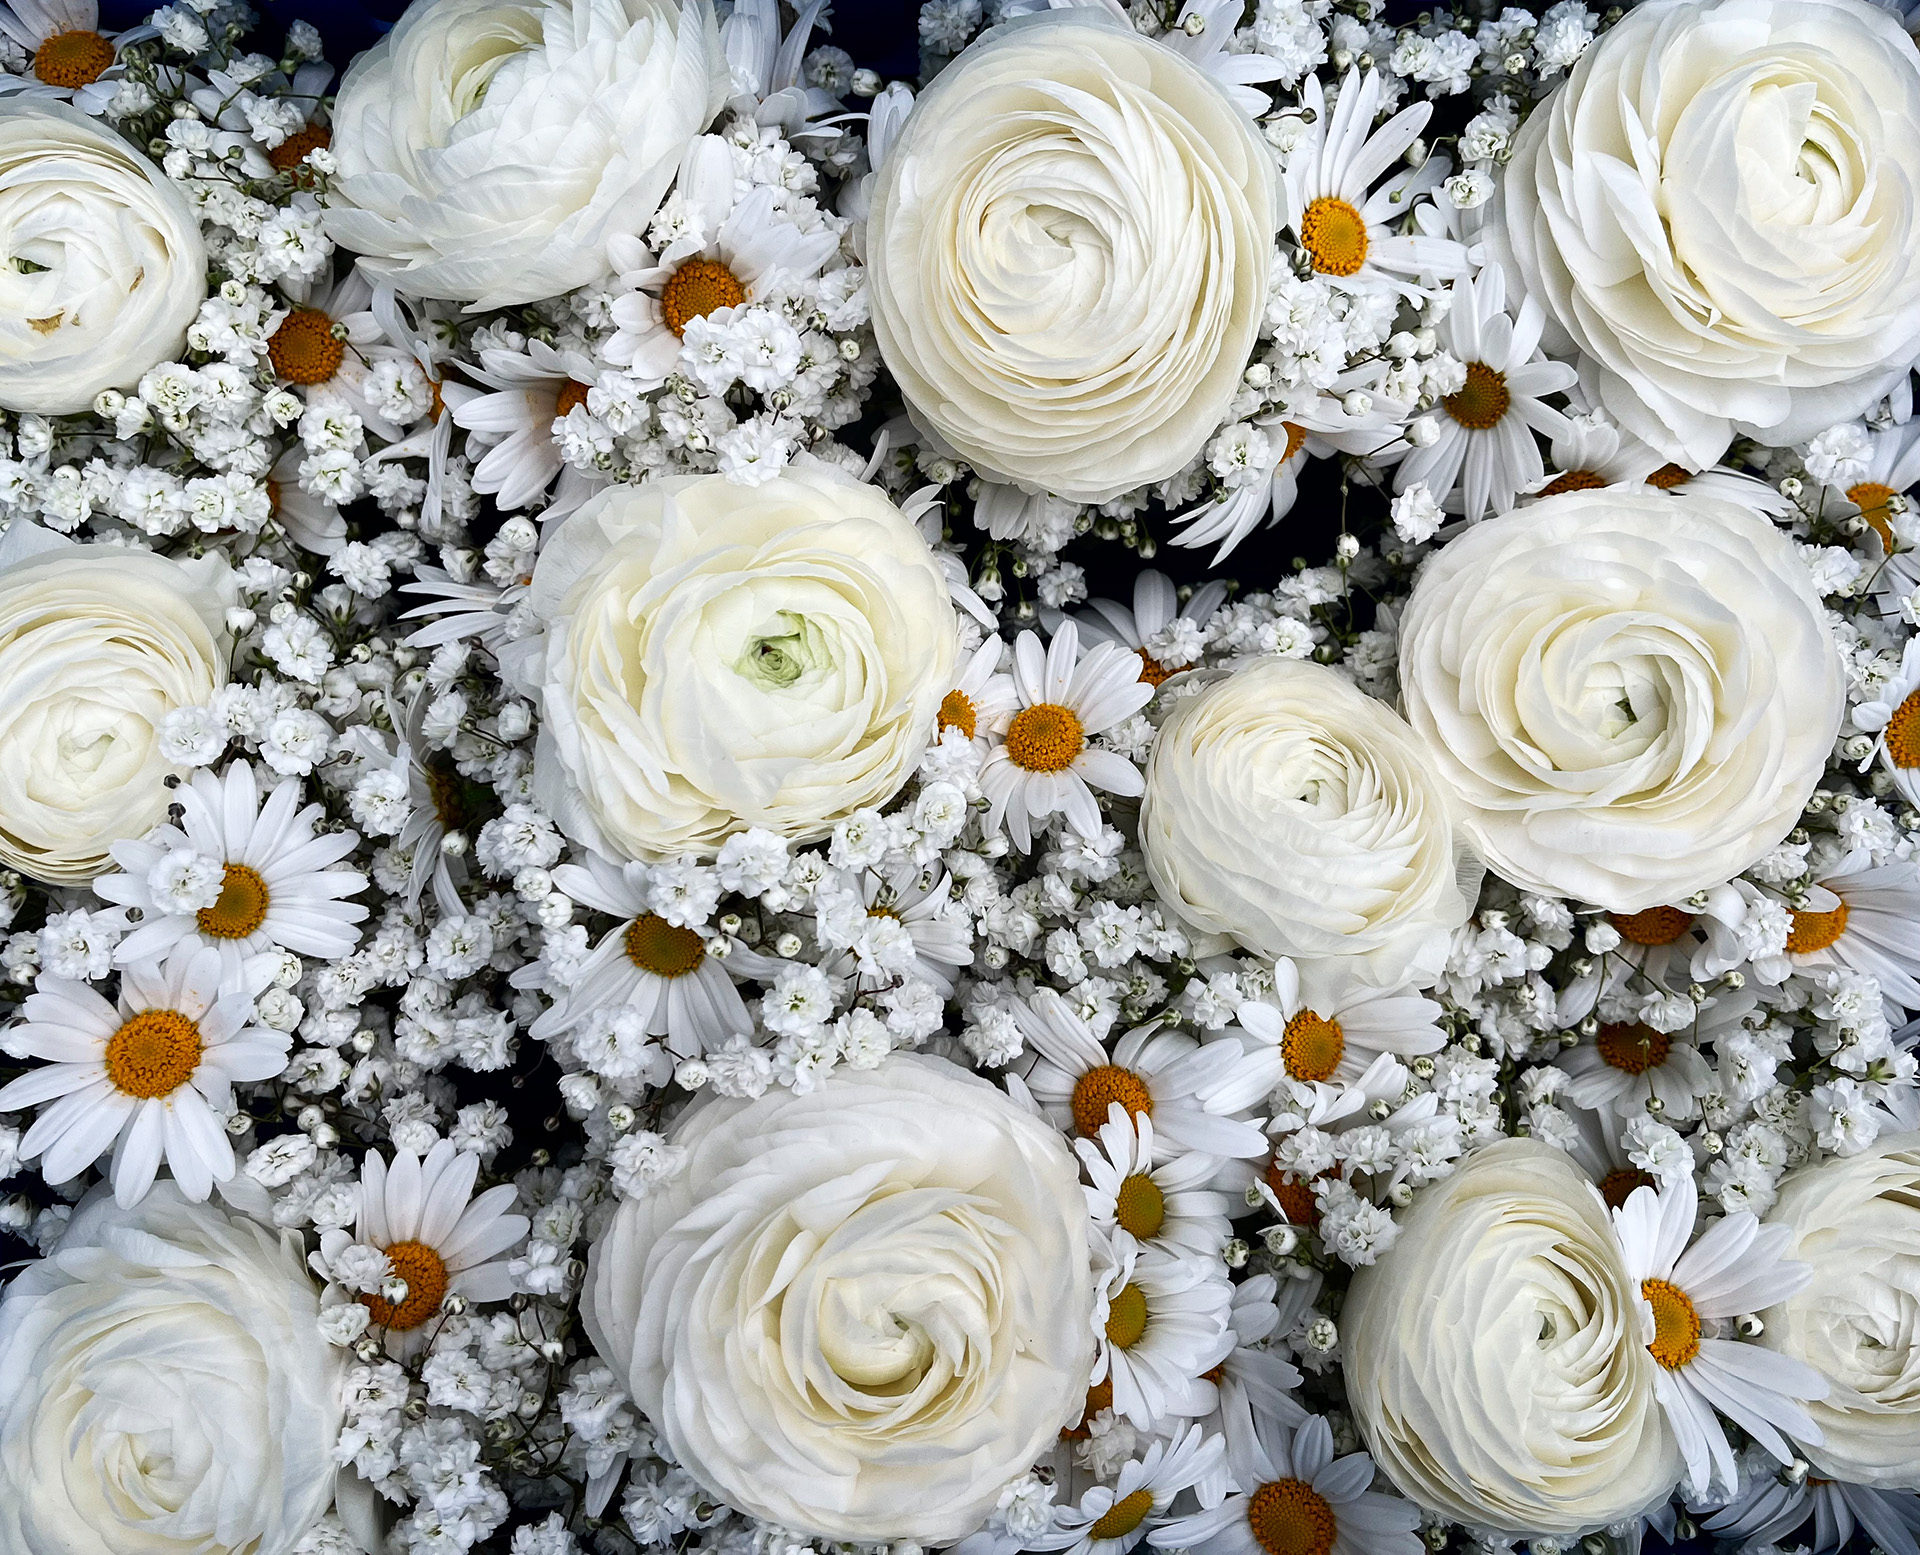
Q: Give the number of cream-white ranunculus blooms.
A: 12